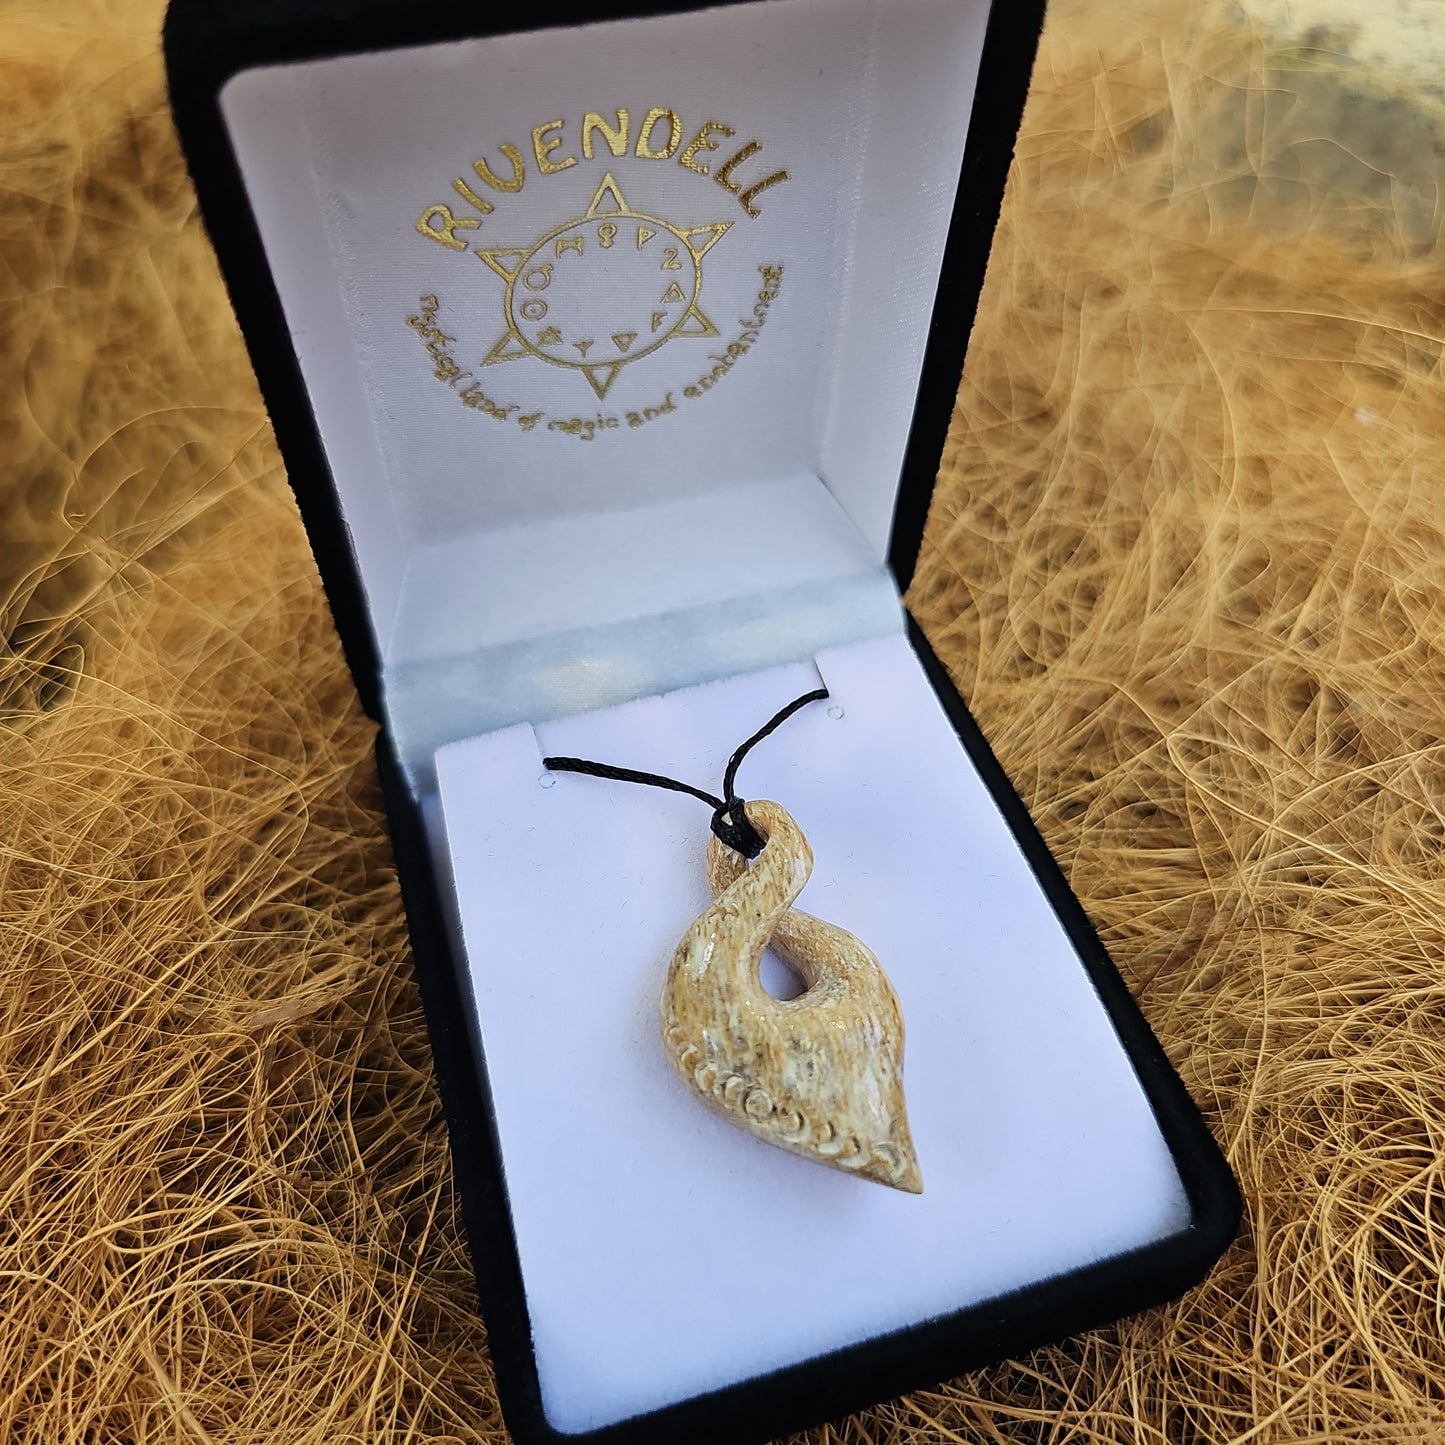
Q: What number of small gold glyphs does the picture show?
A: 11